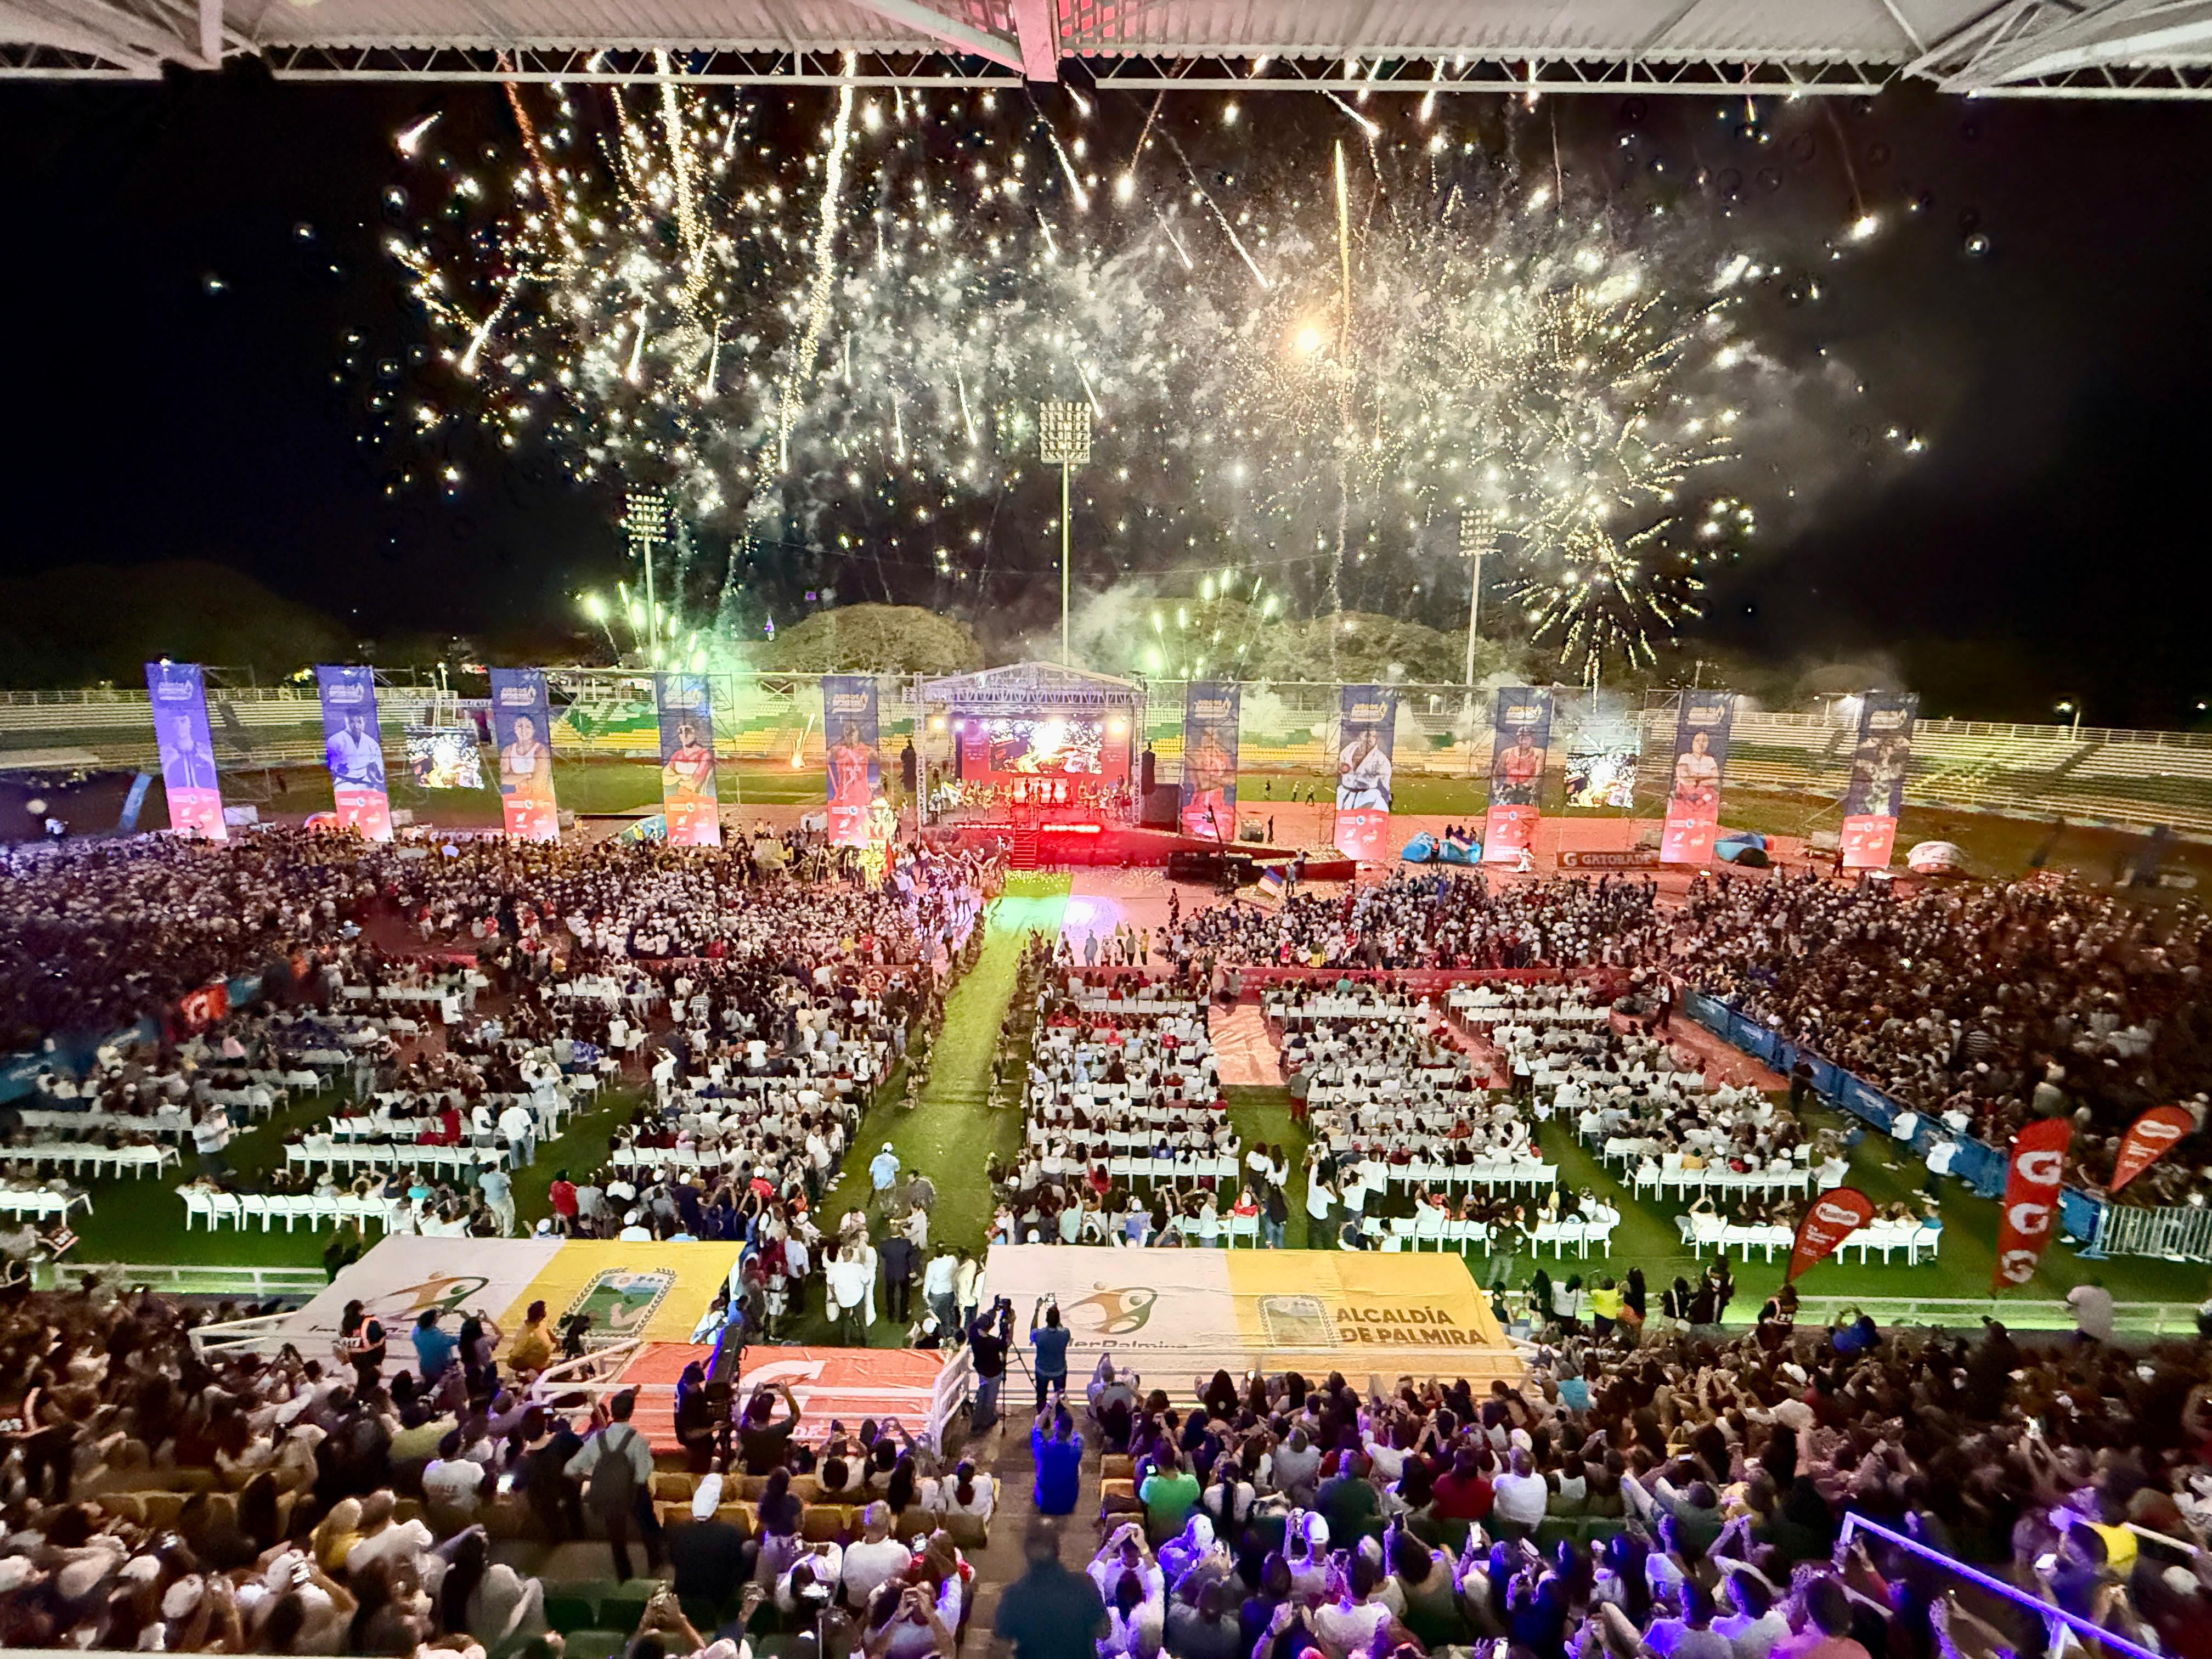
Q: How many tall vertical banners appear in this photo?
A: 10